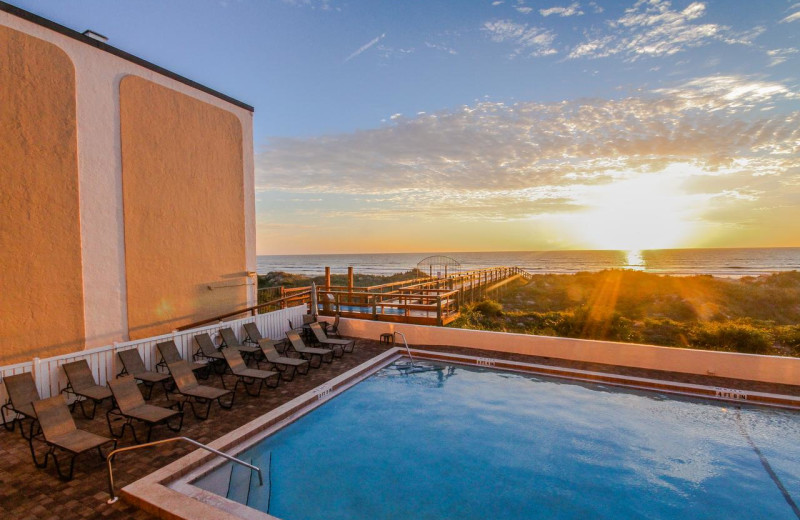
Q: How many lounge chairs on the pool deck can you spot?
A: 14